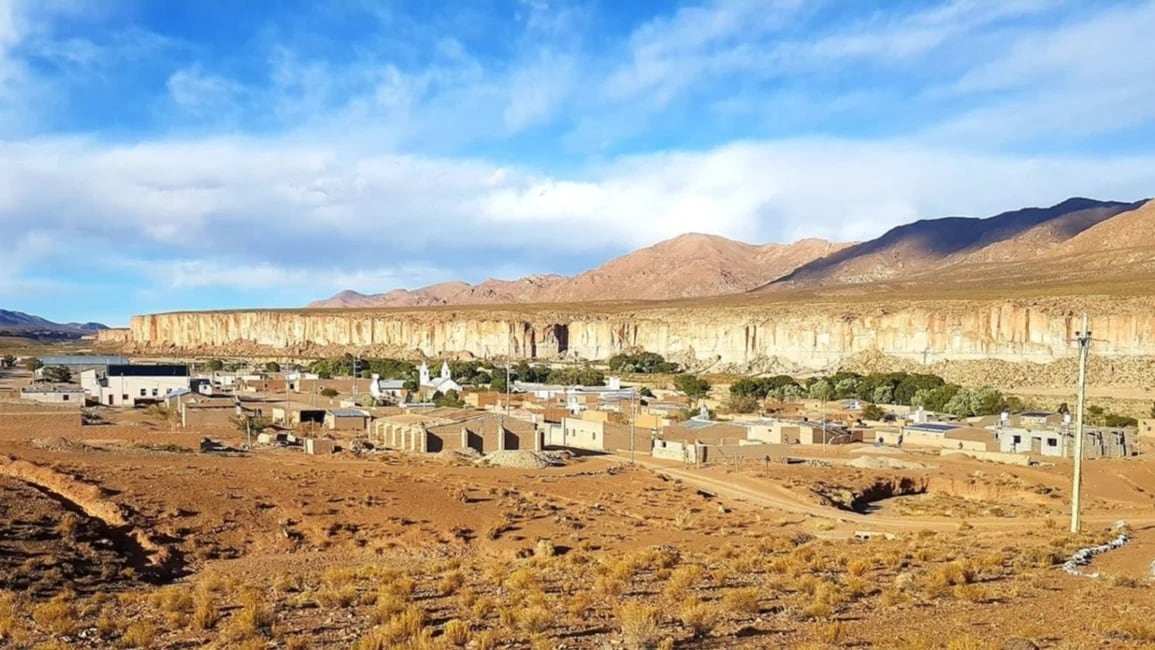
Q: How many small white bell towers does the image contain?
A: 2